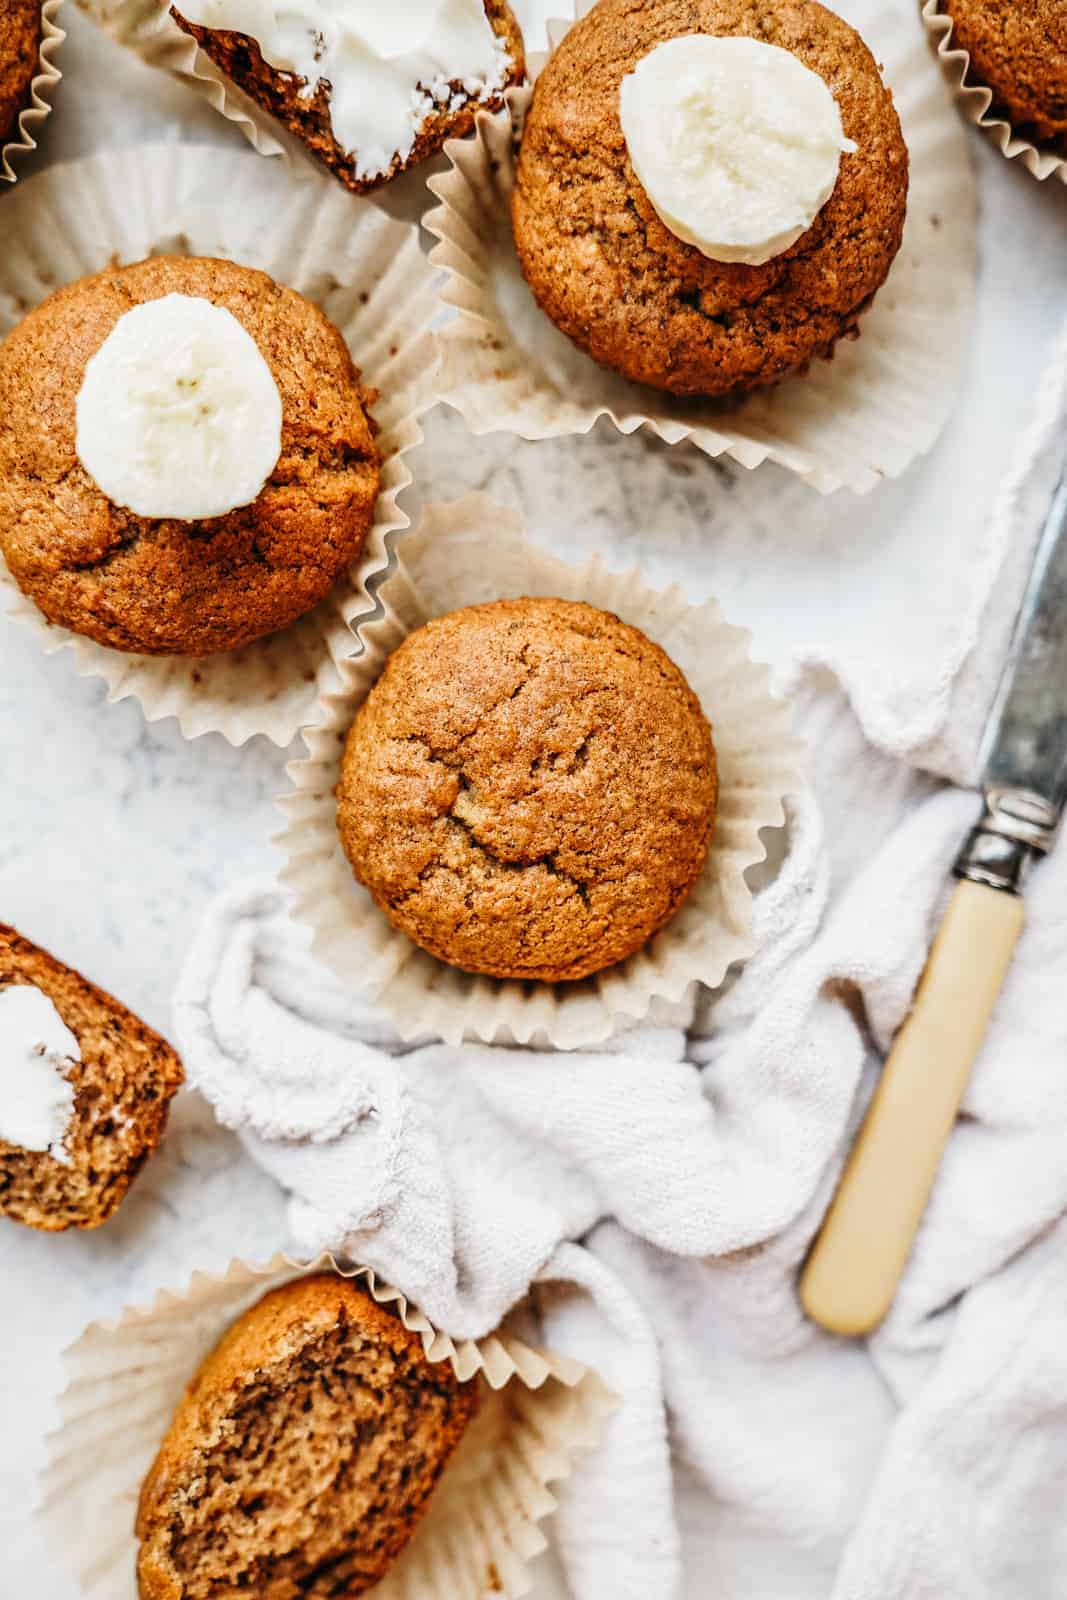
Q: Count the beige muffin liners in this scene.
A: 7